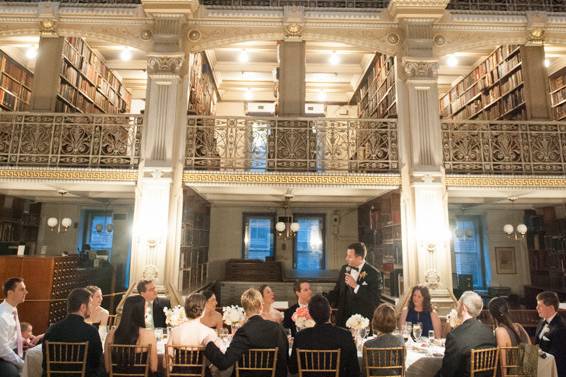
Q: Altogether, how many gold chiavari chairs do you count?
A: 8